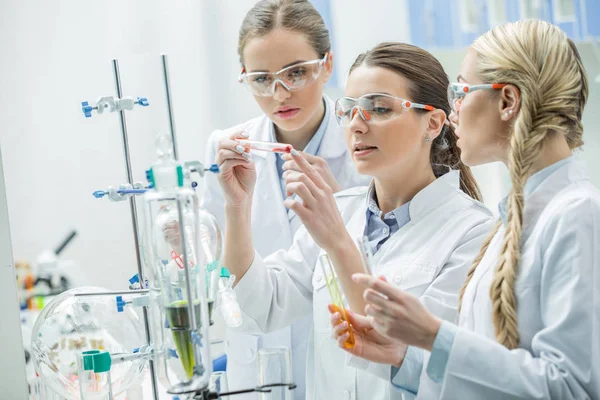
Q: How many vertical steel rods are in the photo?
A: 2